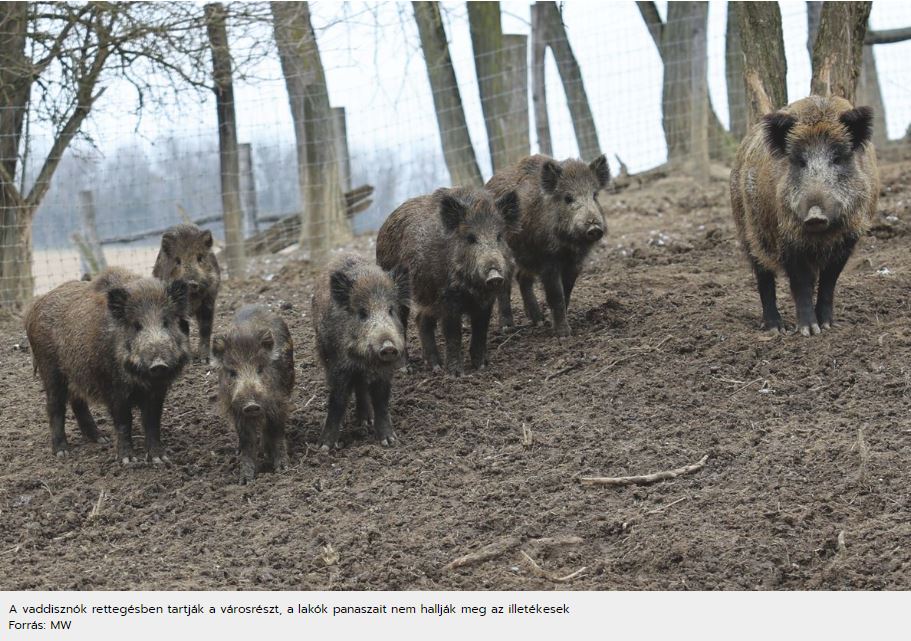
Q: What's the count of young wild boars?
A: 6